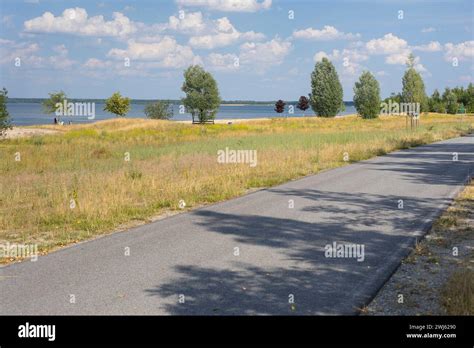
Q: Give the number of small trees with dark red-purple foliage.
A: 2